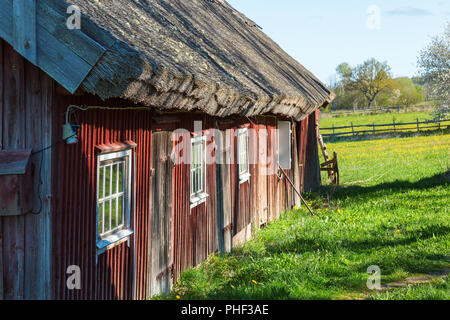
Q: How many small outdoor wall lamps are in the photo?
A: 1